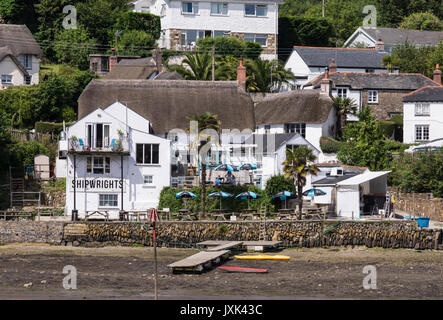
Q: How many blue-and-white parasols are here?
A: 7